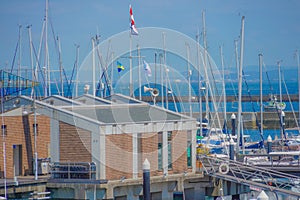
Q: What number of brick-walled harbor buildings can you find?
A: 1